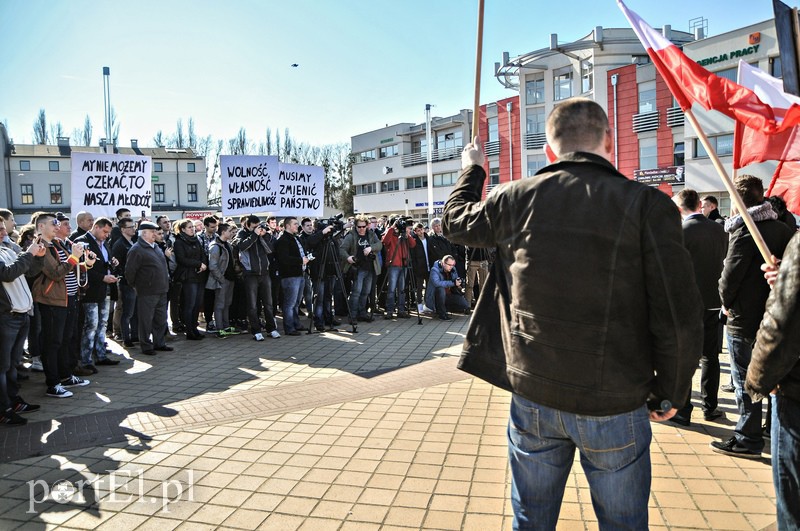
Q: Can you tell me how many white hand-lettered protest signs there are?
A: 3